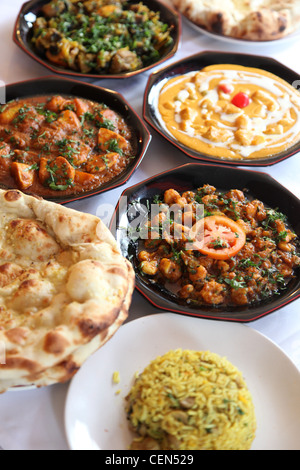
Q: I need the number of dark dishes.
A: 4